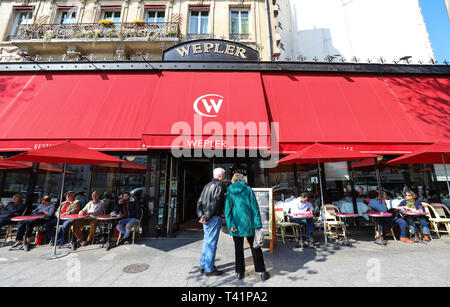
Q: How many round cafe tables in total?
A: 7